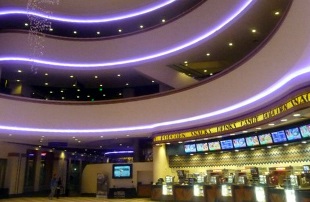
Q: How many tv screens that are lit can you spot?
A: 11